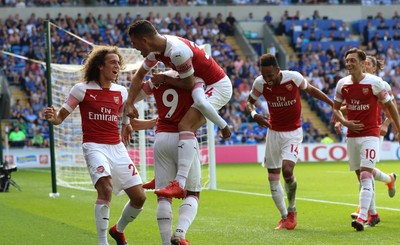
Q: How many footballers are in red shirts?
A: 6